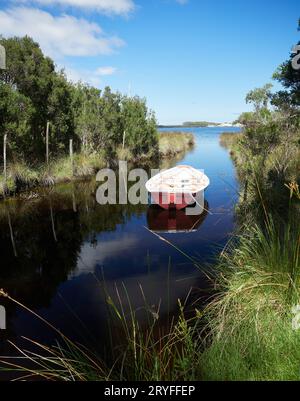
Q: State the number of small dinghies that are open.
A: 1